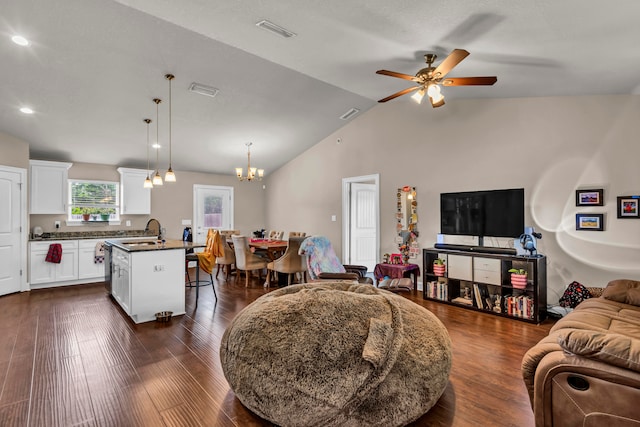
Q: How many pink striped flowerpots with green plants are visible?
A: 2